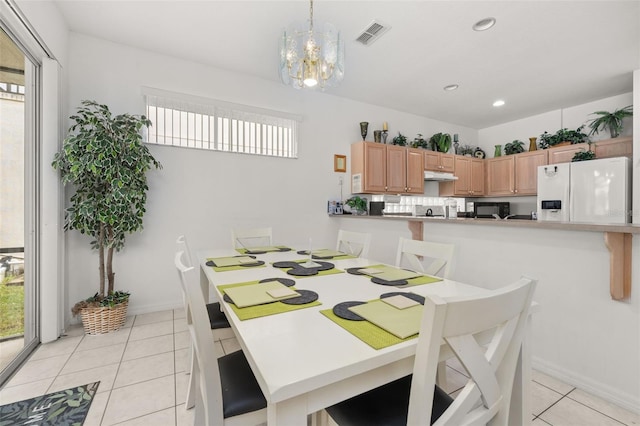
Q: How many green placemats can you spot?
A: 7